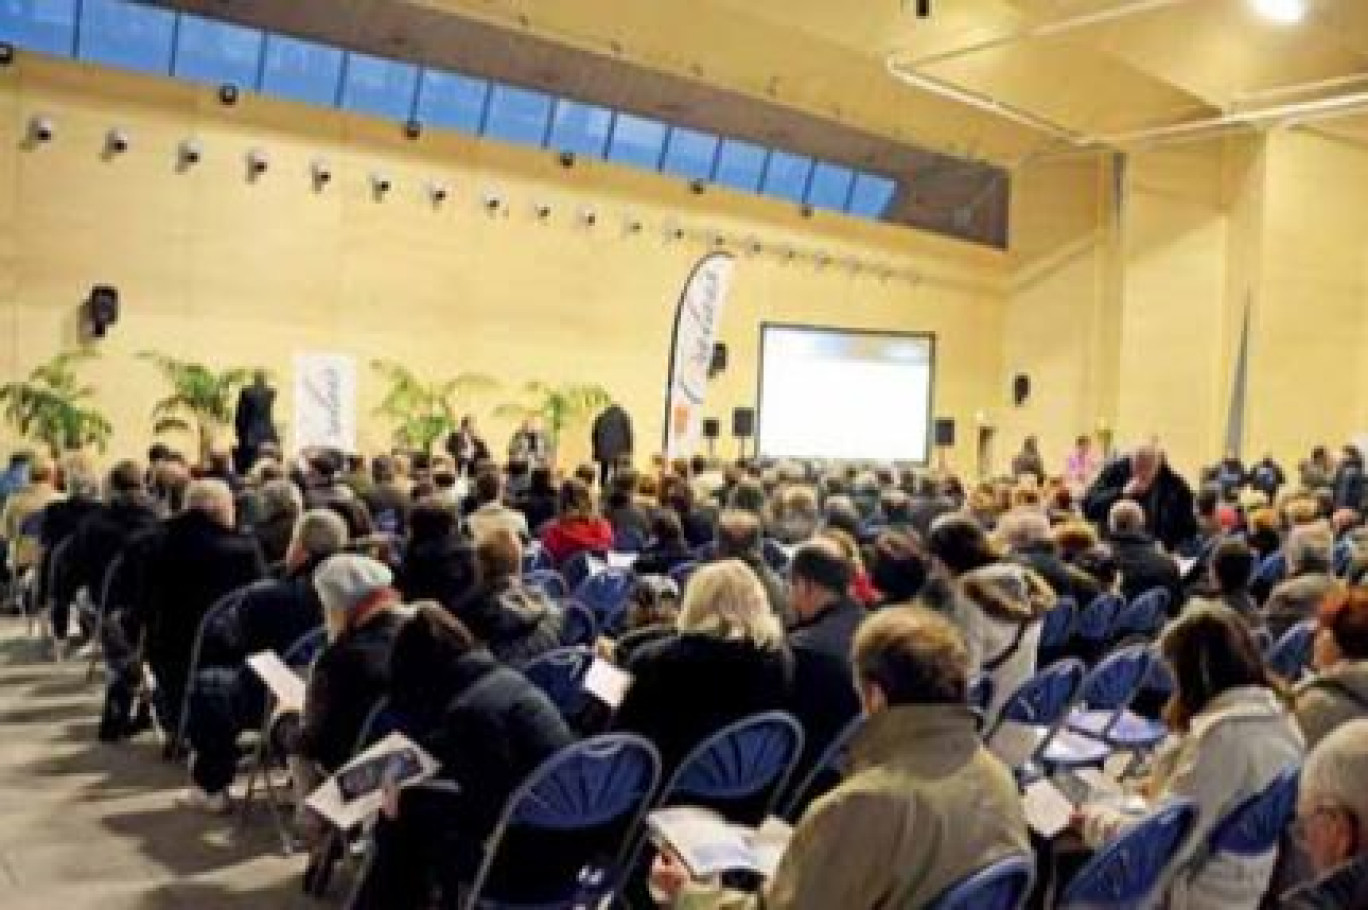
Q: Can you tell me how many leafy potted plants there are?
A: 4